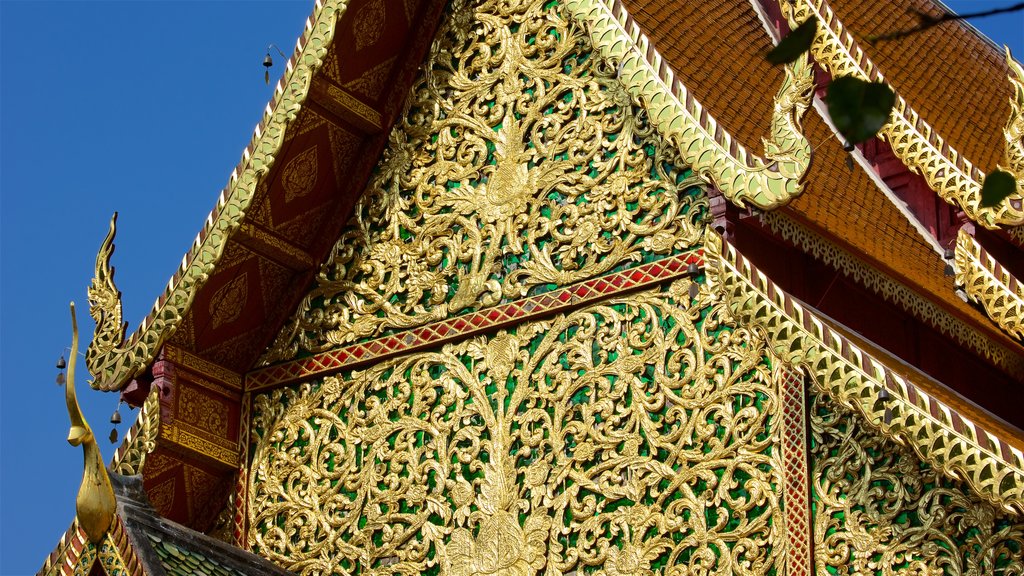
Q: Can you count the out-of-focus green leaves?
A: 3